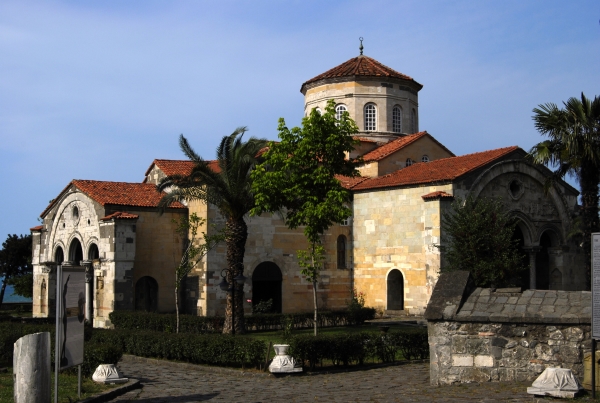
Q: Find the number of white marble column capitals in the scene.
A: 3